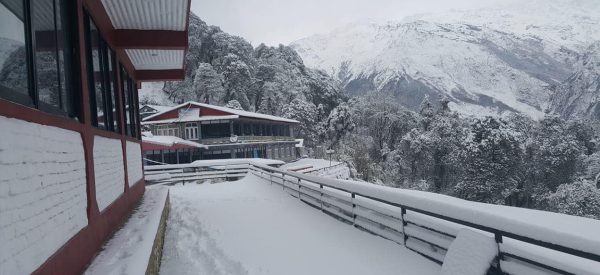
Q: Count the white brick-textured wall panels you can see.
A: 3